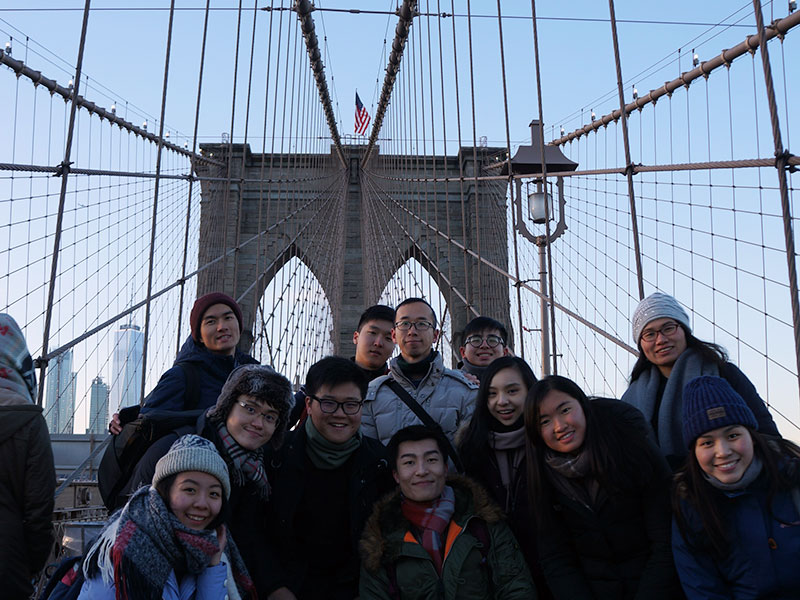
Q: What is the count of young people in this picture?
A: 12